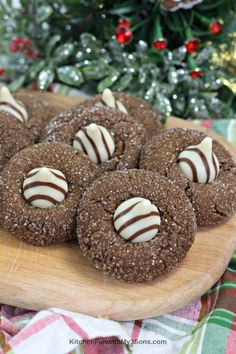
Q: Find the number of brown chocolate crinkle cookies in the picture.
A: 6